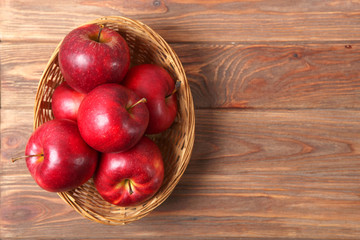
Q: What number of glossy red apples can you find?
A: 6